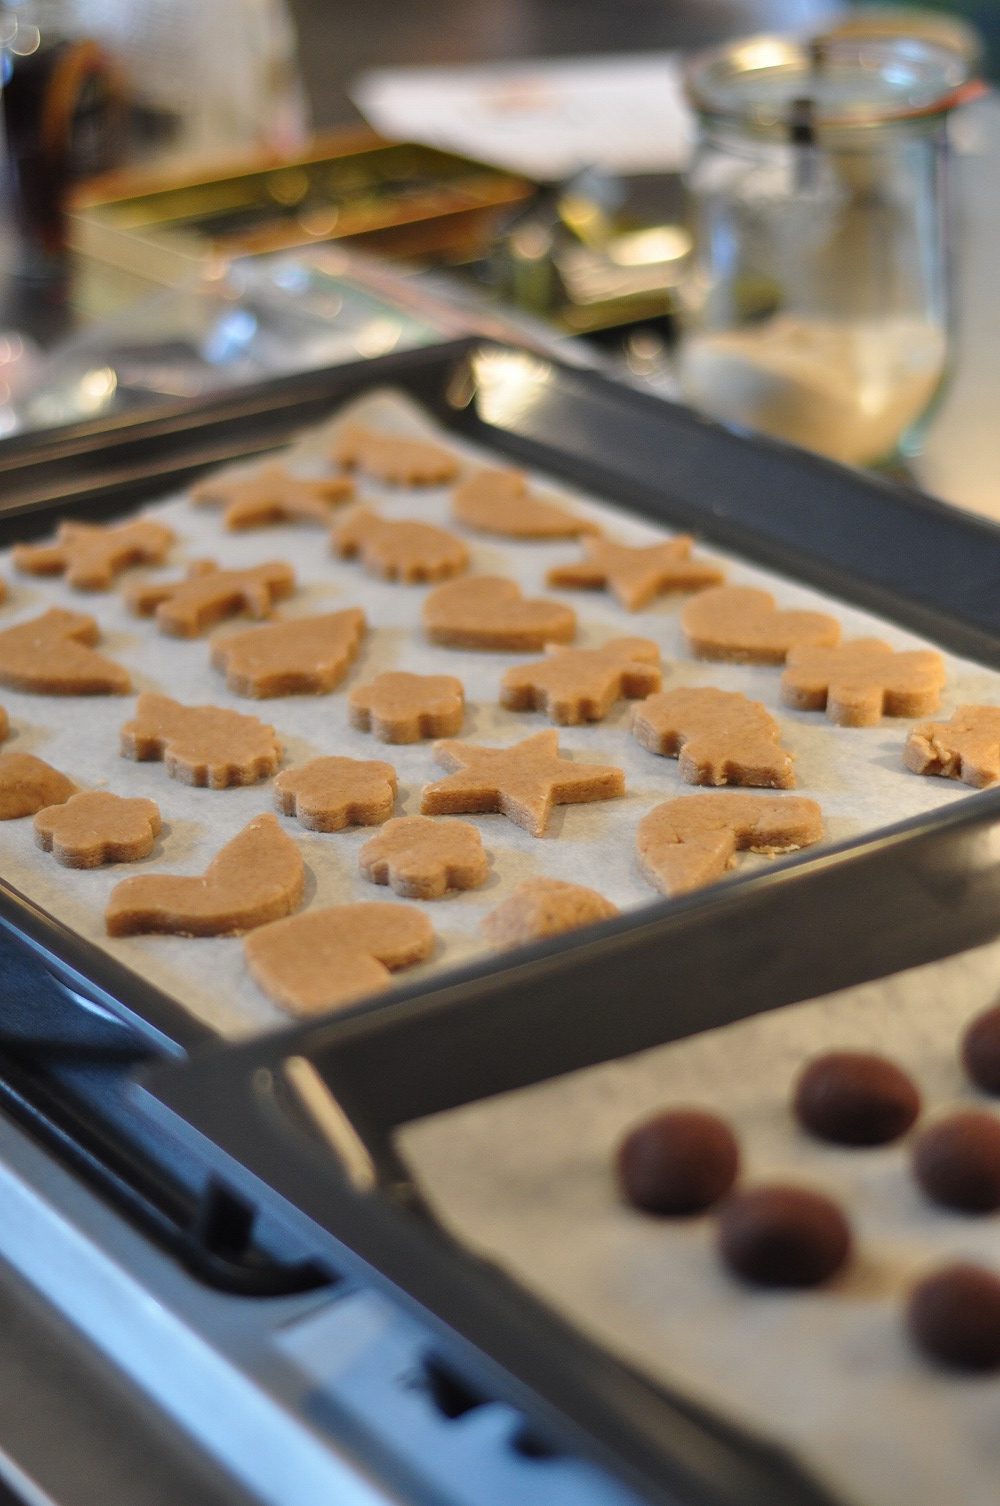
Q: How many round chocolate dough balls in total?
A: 6